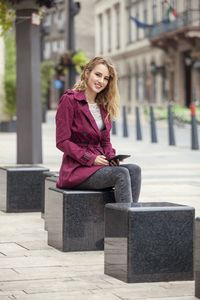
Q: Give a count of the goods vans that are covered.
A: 0